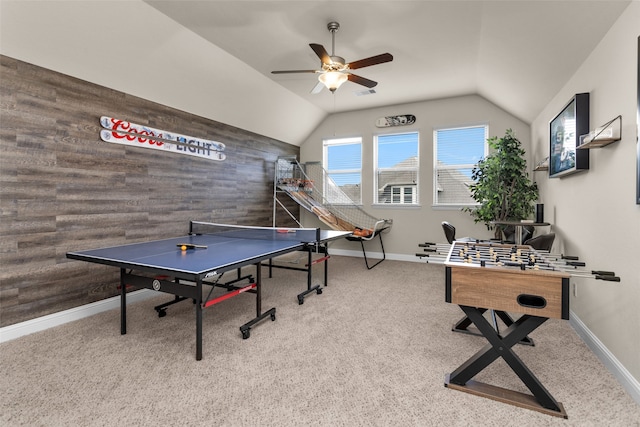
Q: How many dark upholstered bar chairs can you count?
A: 3